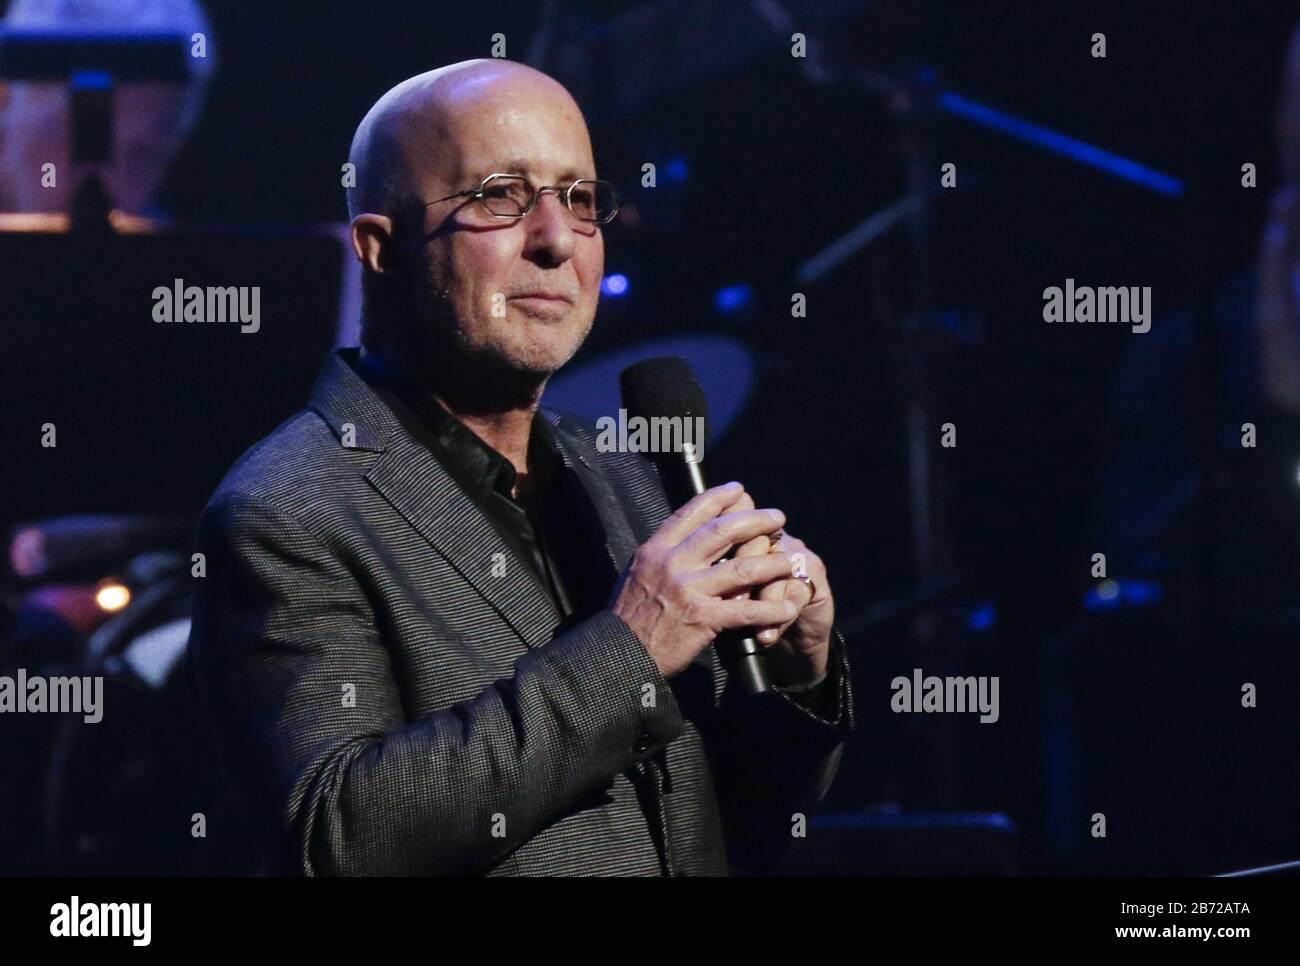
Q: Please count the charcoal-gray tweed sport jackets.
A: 1